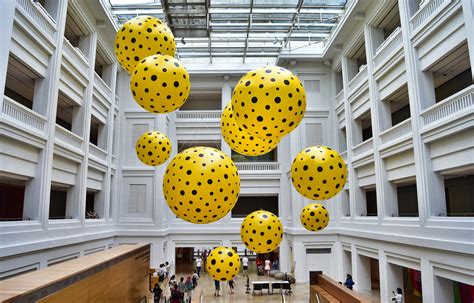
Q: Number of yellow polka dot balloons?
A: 10